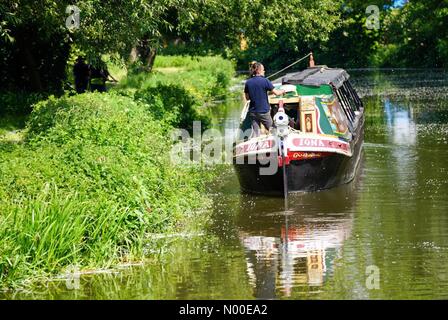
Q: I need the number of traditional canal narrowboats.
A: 1